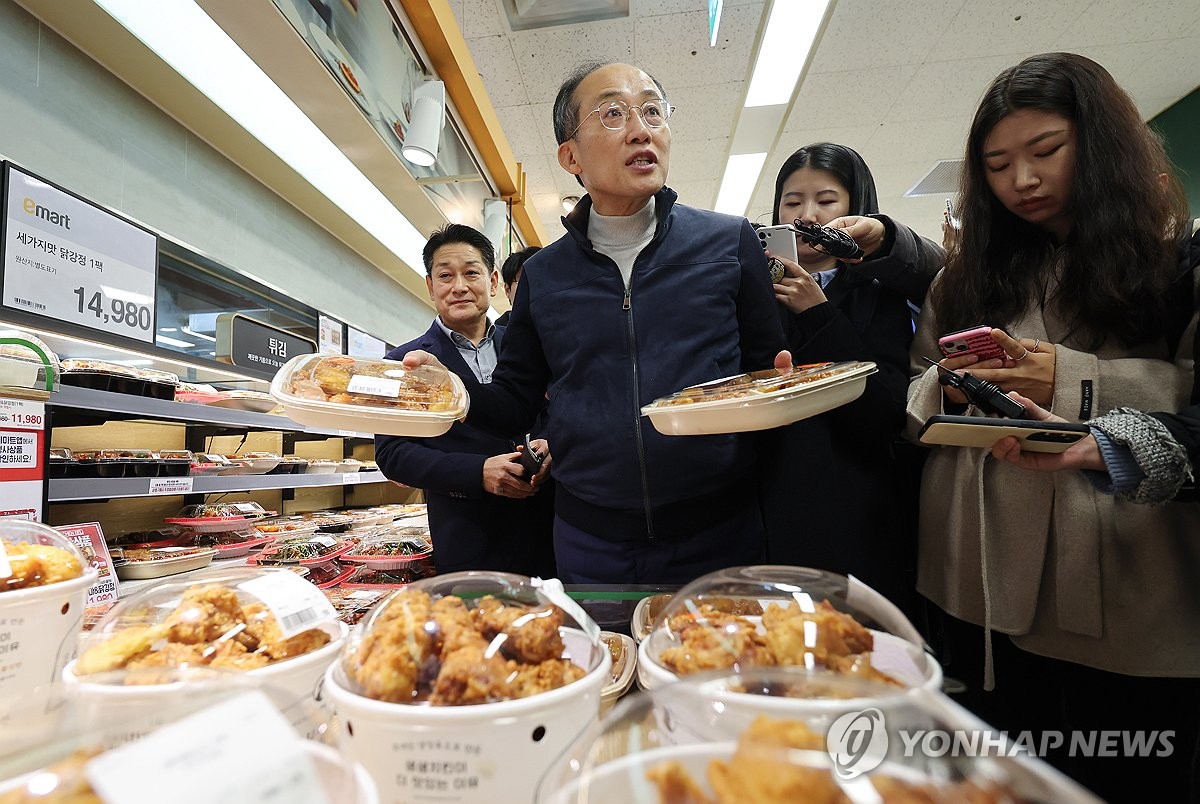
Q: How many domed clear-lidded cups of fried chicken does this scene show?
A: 6